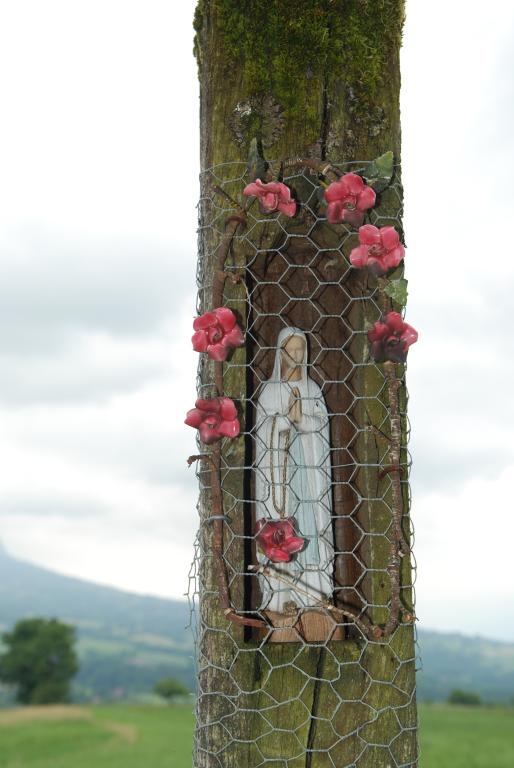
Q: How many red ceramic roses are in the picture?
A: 7